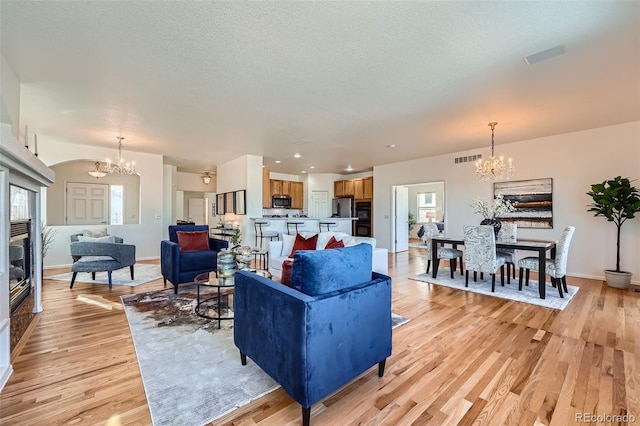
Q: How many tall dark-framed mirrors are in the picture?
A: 3